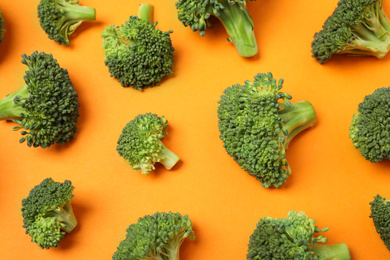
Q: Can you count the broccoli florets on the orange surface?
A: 13